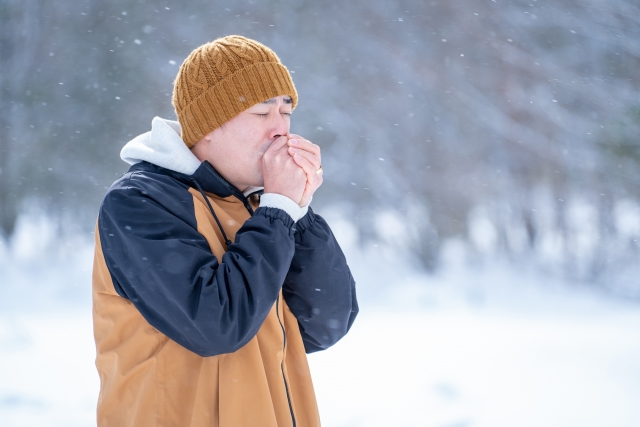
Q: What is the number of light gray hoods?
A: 1